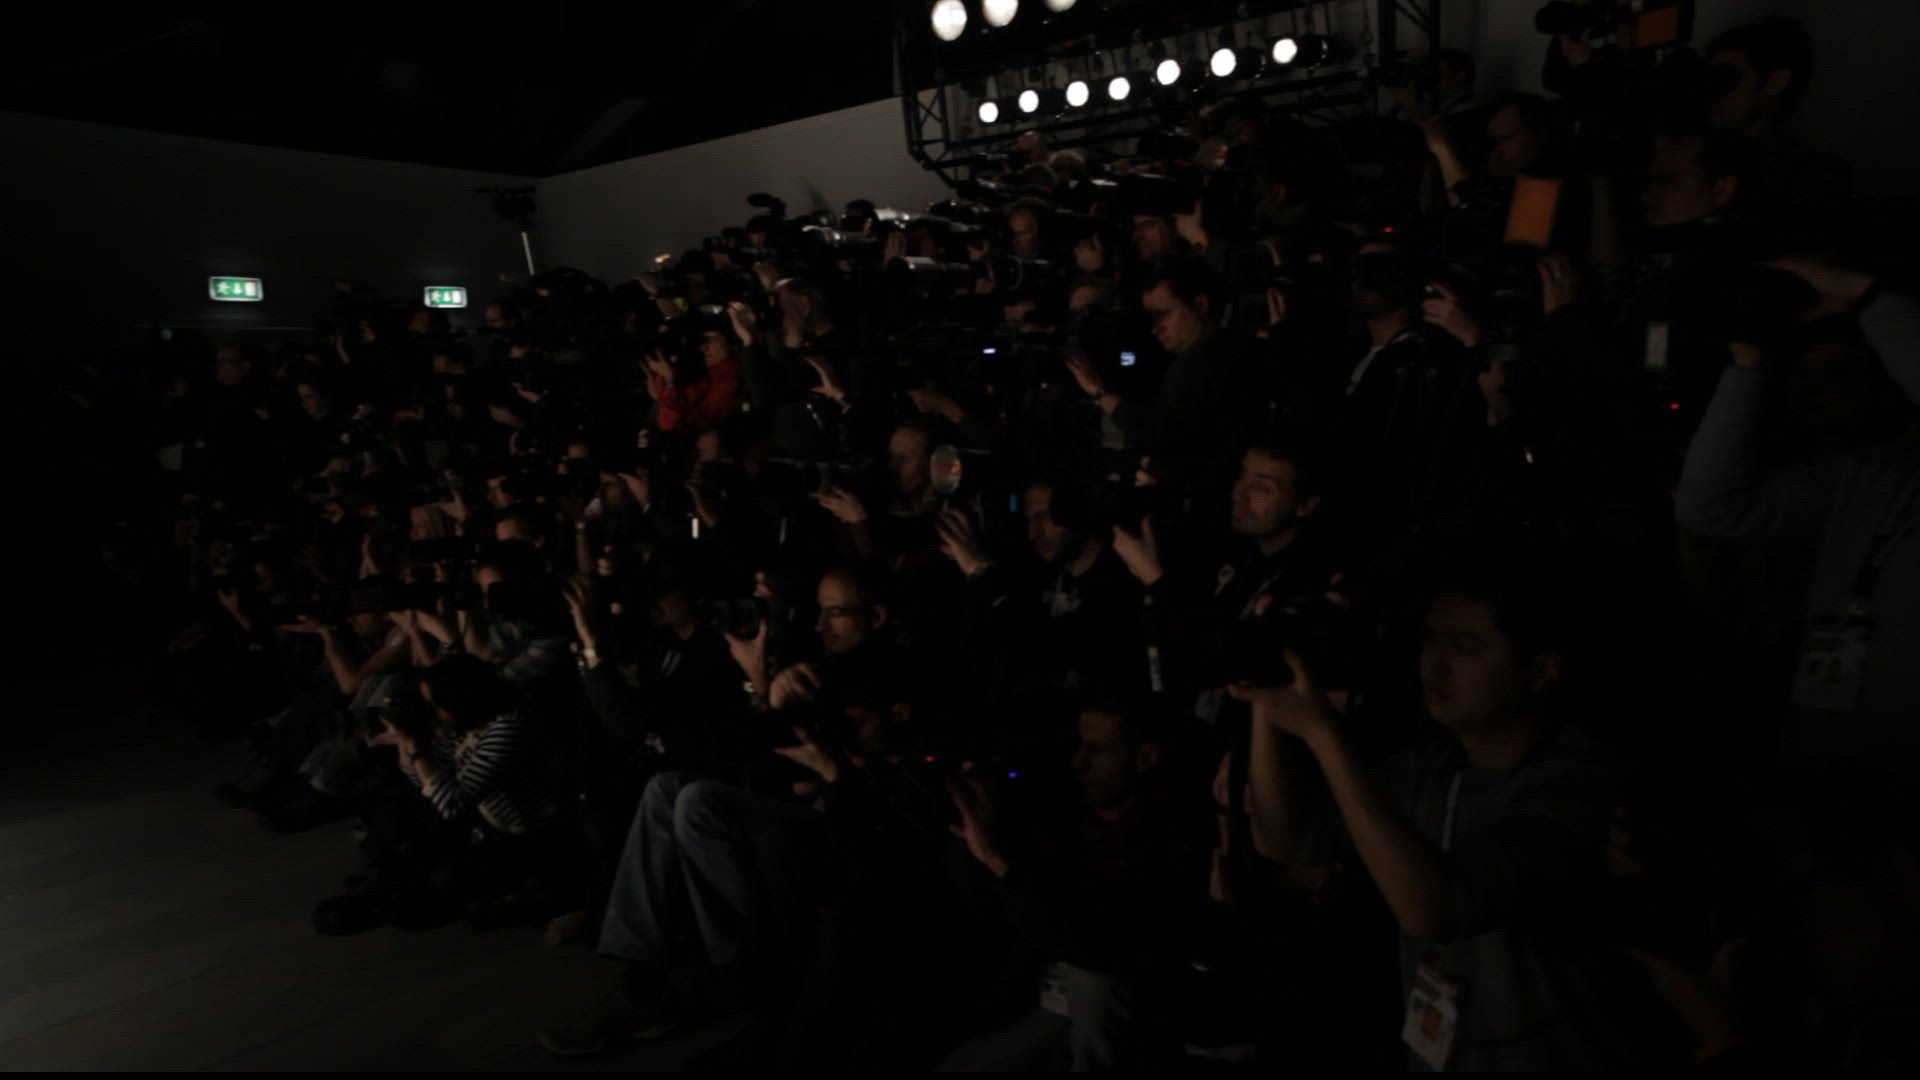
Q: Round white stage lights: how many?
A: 10